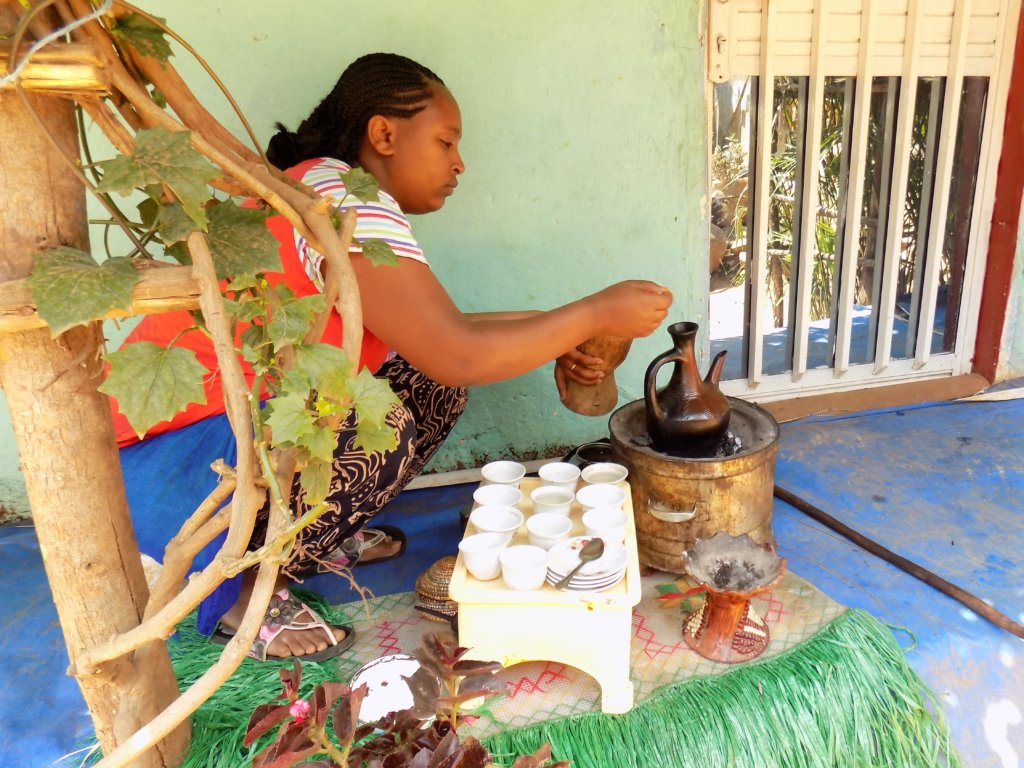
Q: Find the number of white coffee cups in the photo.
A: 11